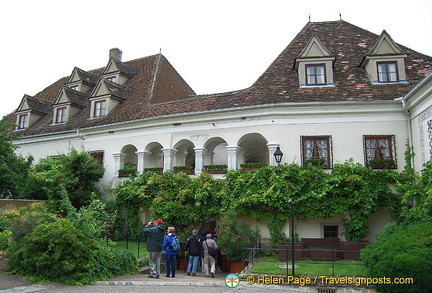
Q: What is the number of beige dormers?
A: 7